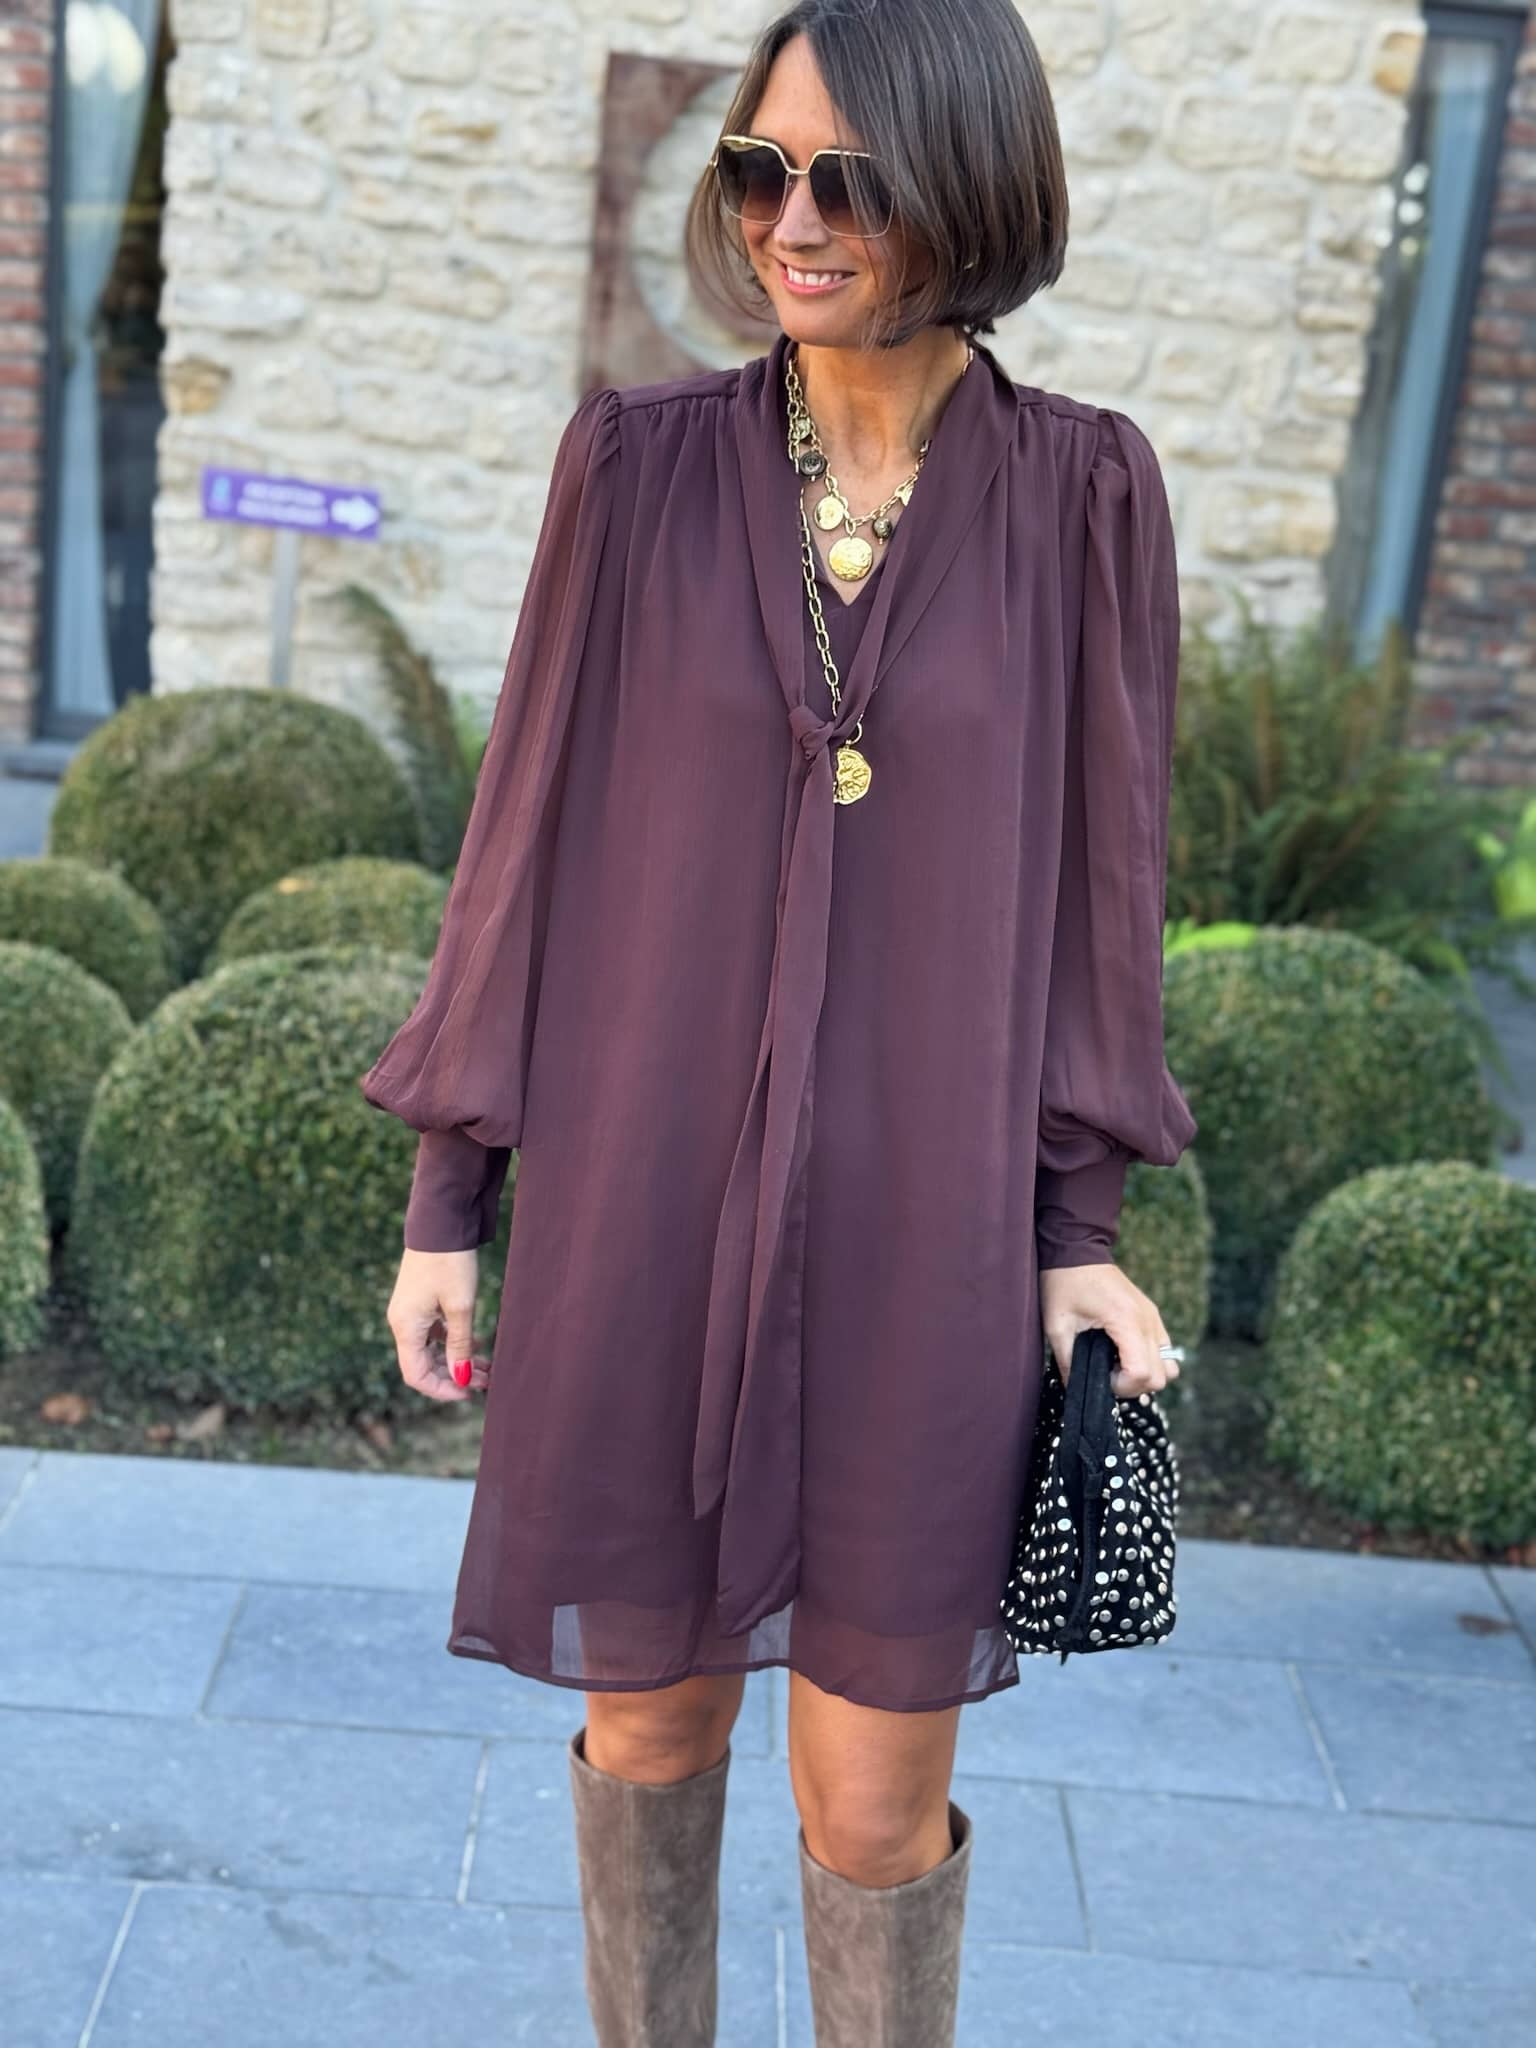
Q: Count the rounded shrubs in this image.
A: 9